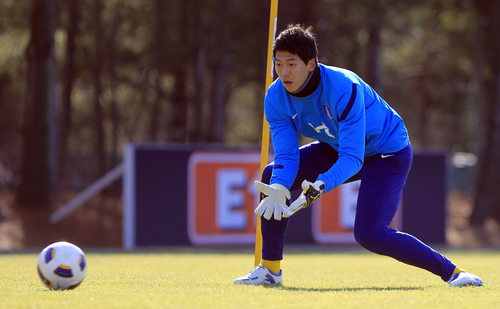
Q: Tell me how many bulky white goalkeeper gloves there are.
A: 2